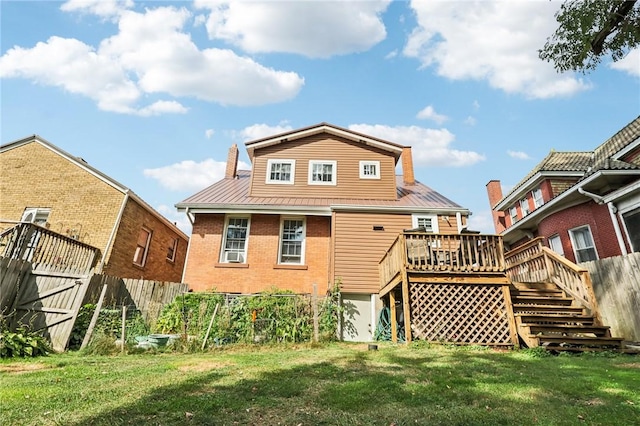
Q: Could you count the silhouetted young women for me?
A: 0